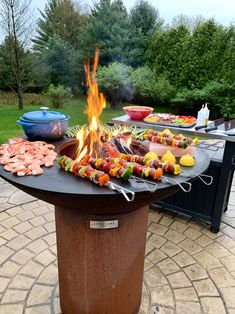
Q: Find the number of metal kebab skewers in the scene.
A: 6